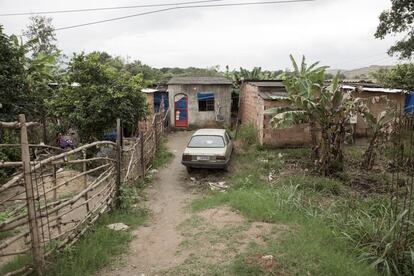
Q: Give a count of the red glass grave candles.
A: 0